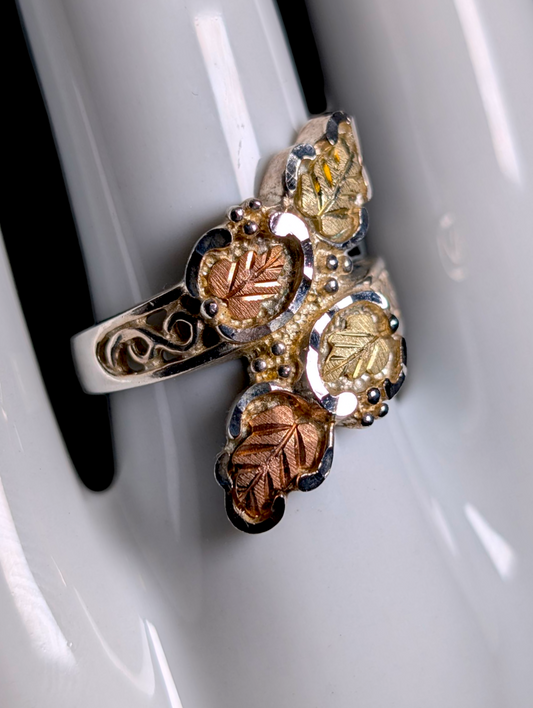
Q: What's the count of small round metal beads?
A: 14